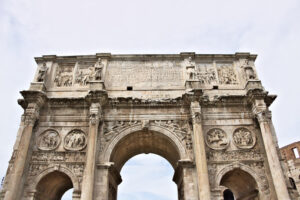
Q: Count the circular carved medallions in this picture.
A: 4